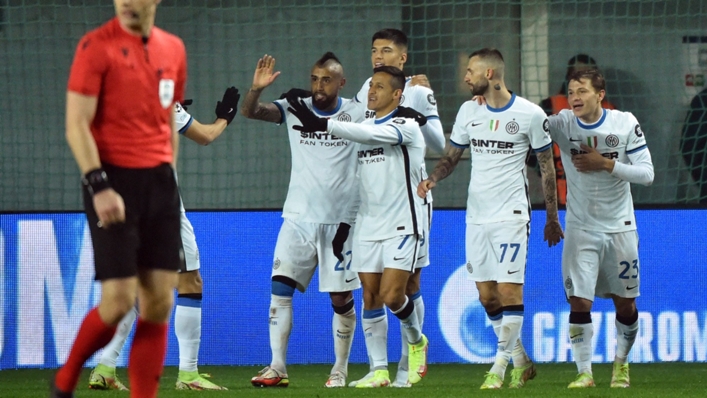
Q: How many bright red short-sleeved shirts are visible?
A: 1